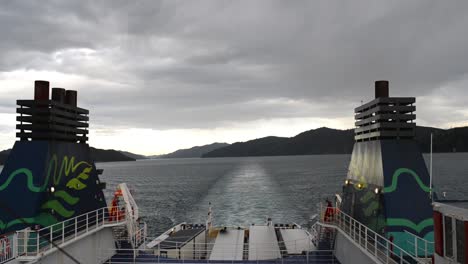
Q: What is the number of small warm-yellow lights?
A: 4